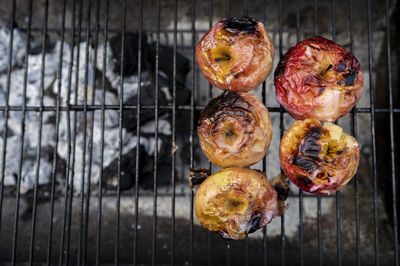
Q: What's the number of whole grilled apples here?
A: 5